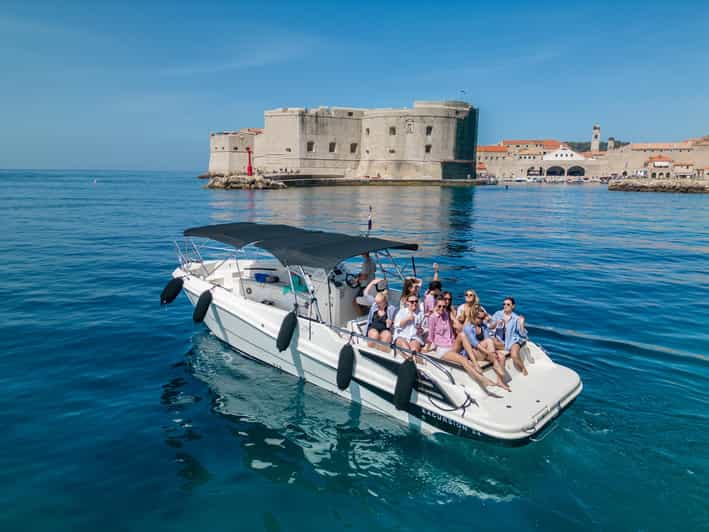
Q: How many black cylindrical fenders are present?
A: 5